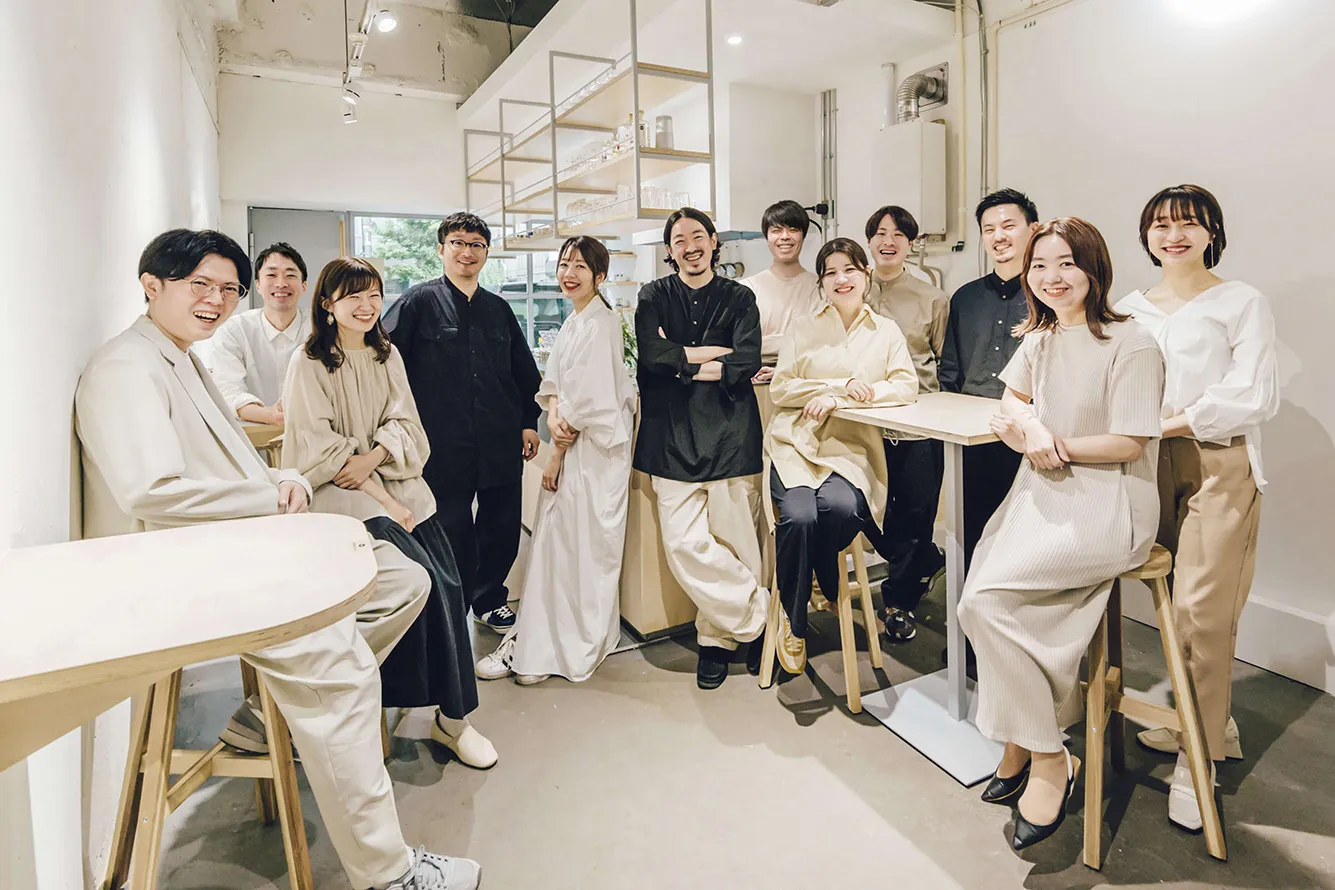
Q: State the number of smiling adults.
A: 12